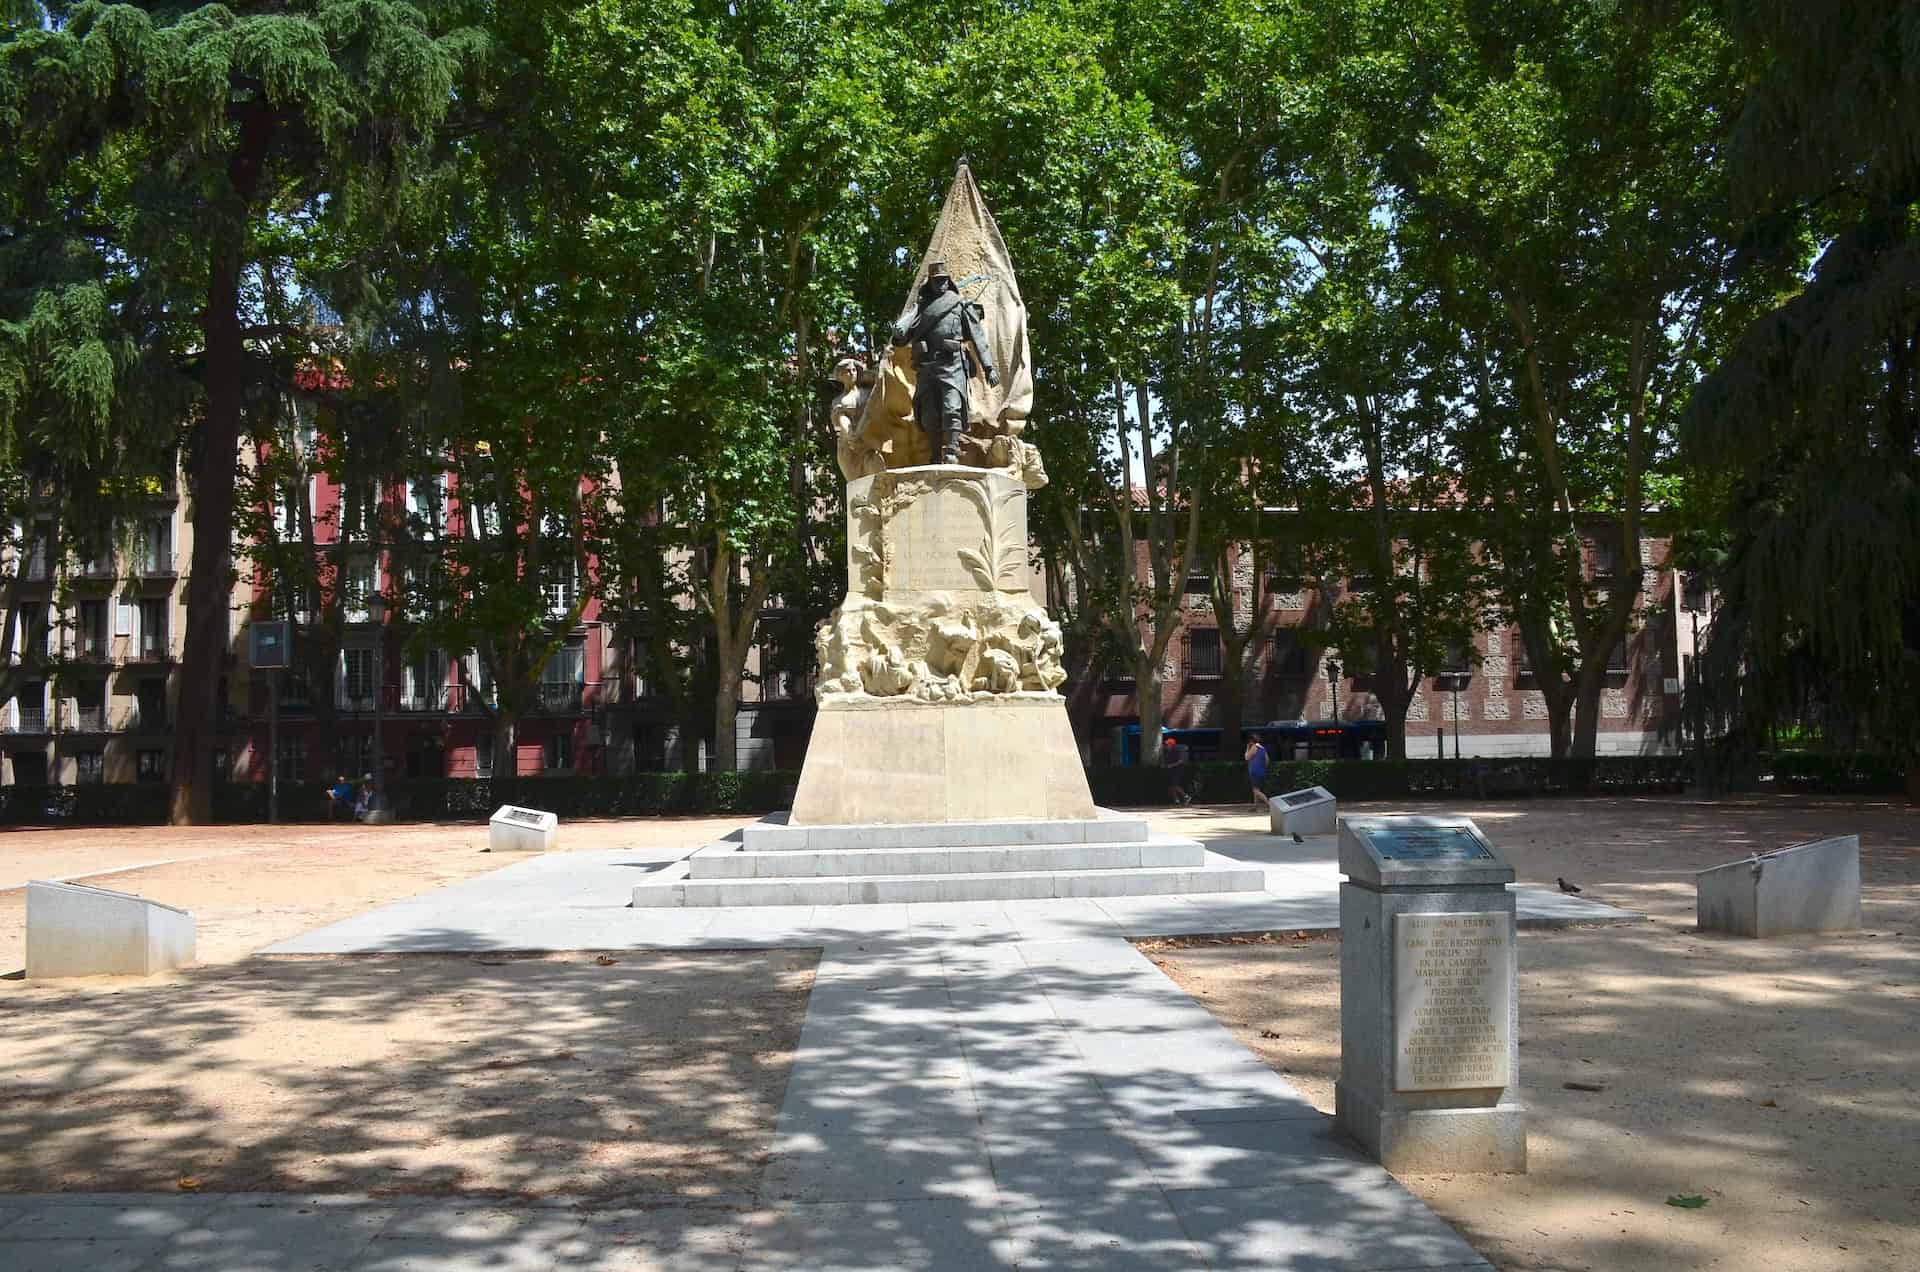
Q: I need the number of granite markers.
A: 5